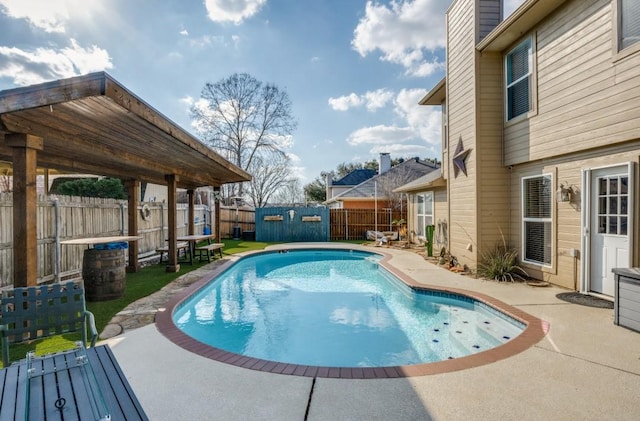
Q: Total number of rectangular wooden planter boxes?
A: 2